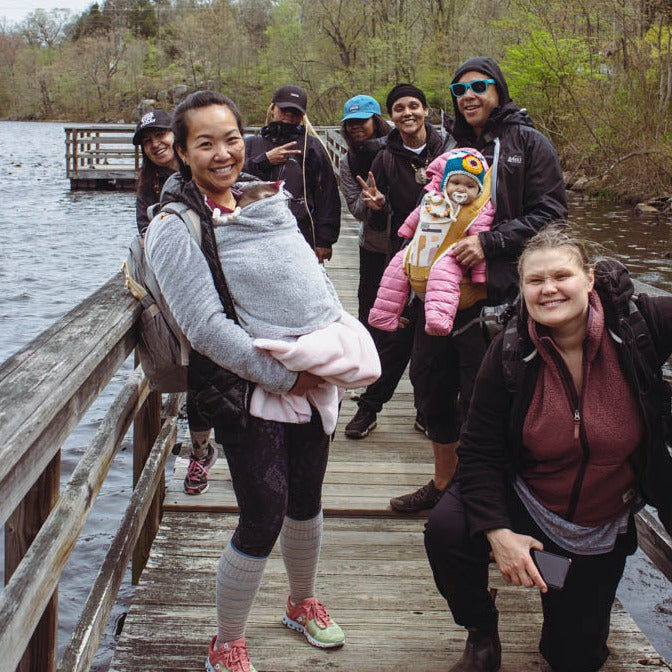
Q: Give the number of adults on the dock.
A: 7